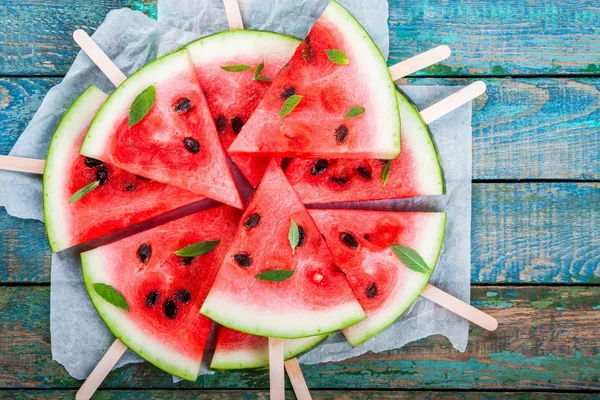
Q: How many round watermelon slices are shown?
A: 0